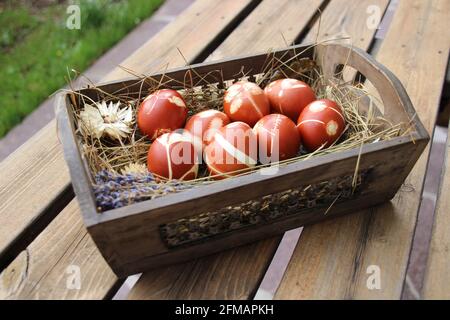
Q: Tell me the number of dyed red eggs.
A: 8